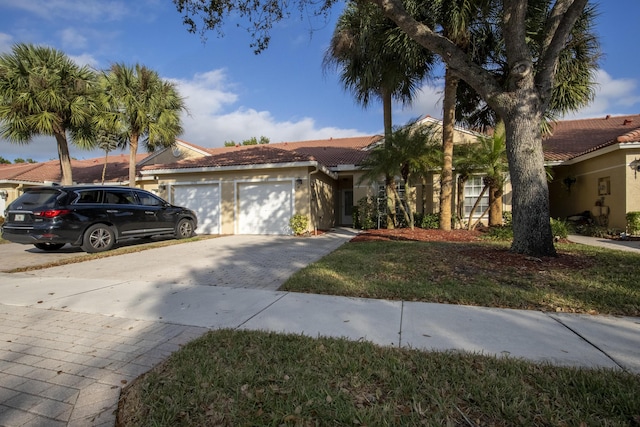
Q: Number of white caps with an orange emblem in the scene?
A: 0